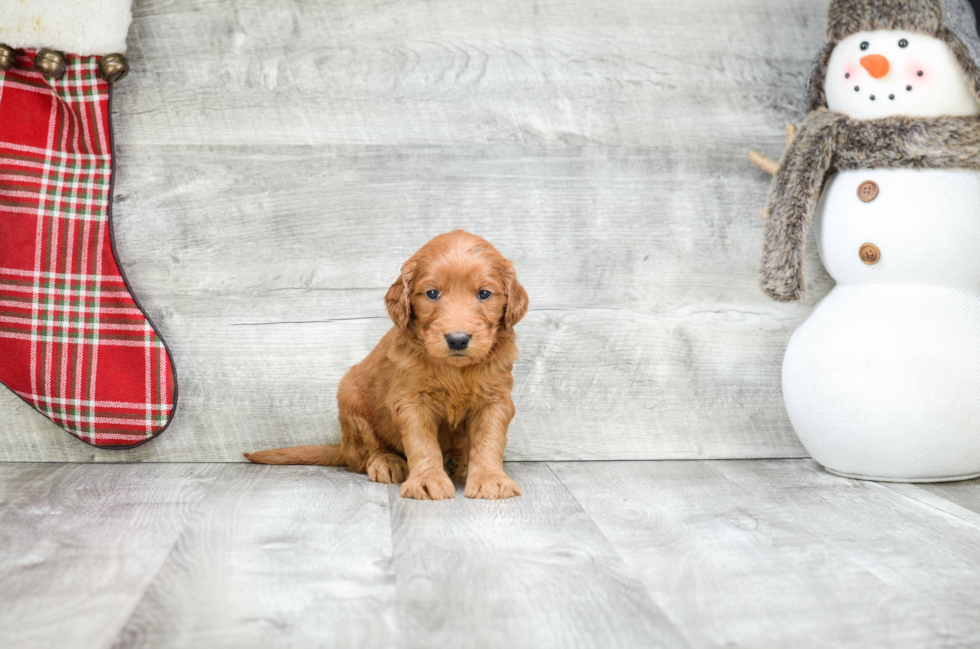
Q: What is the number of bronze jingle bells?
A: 3